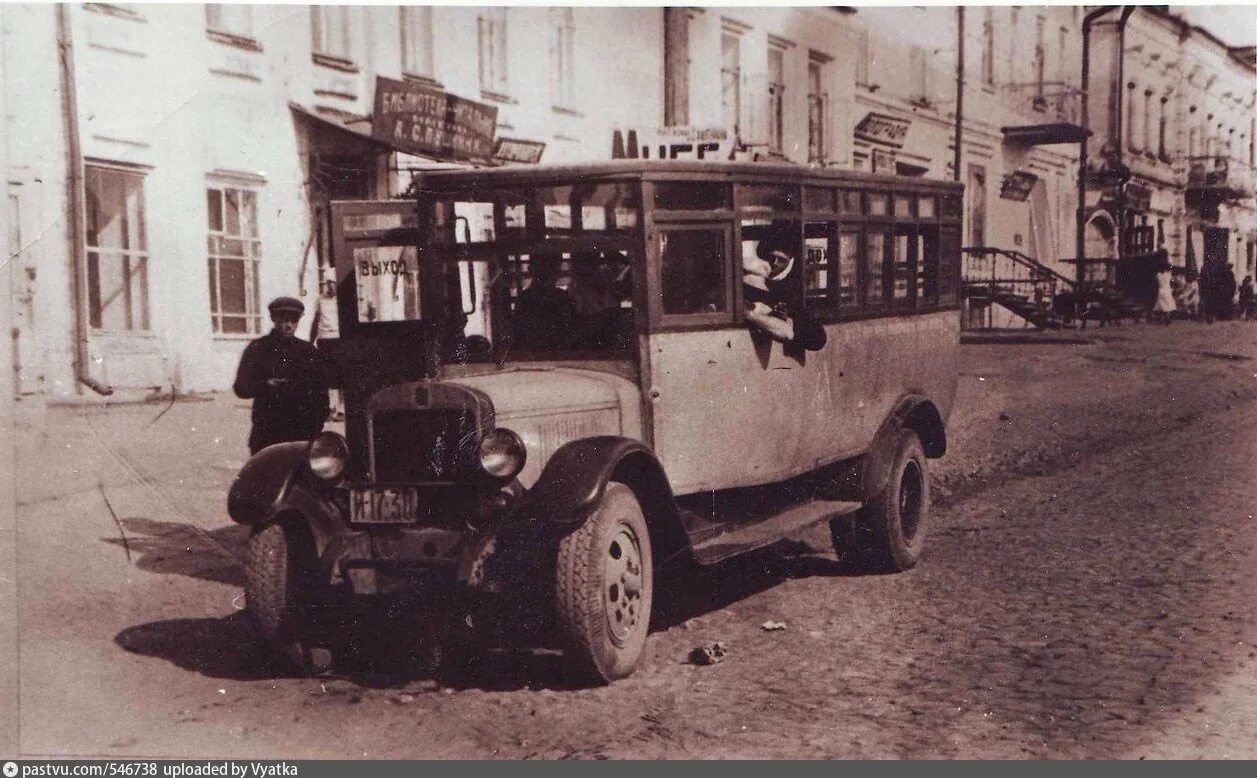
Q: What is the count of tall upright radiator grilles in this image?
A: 1